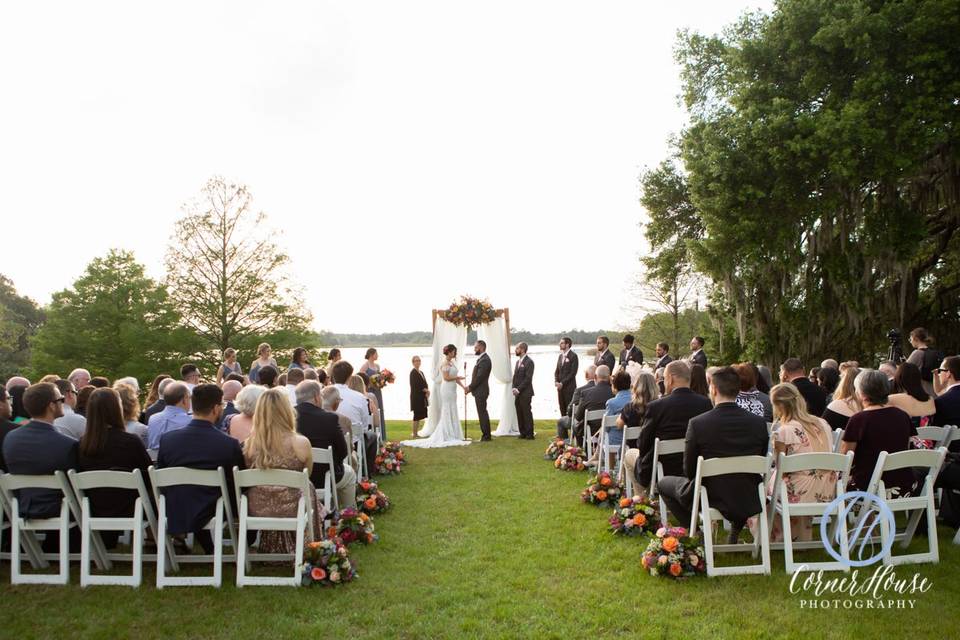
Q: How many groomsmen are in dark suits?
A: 6